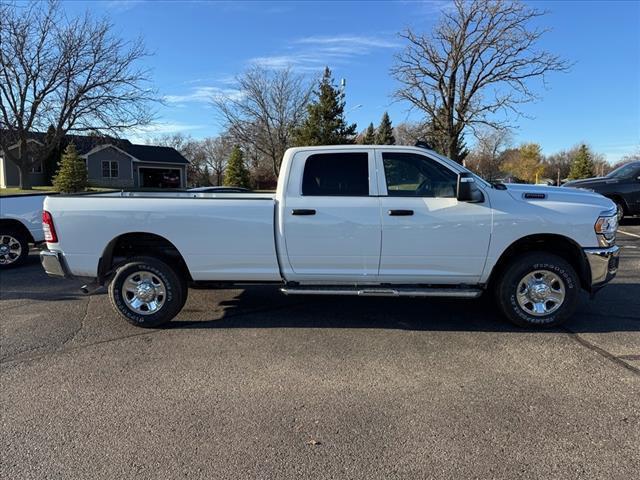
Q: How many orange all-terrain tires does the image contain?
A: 0